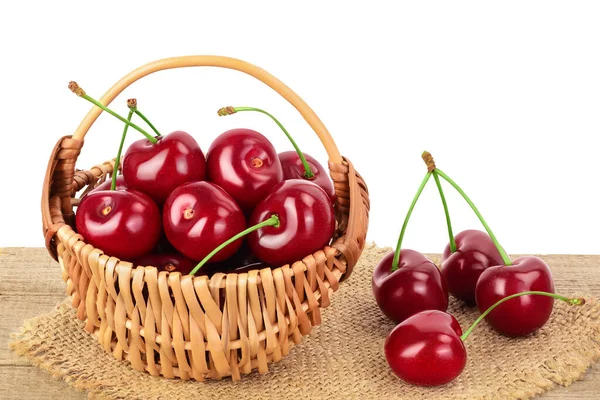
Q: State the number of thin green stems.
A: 9